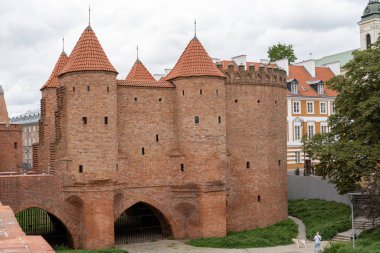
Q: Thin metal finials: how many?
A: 4